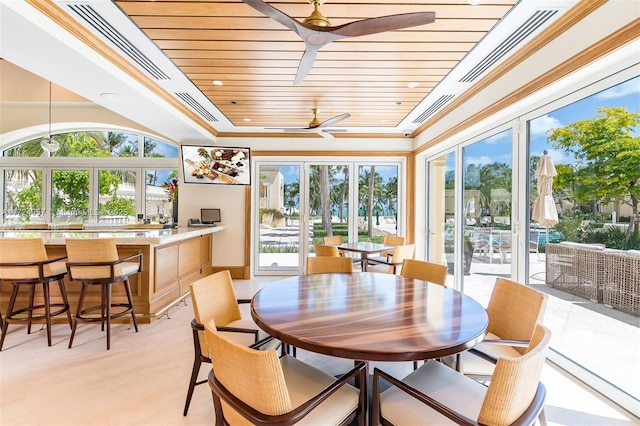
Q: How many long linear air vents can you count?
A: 4